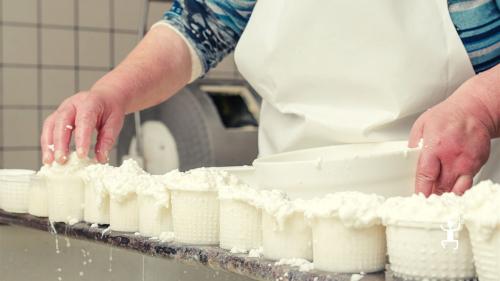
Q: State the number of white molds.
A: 12